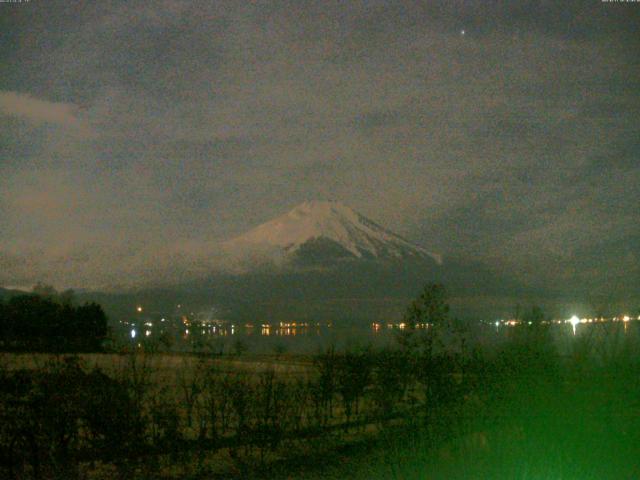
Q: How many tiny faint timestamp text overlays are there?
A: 2